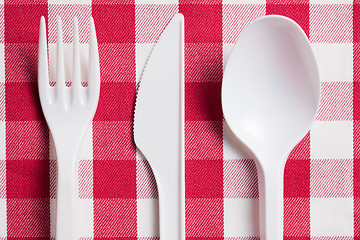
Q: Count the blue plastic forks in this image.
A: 0